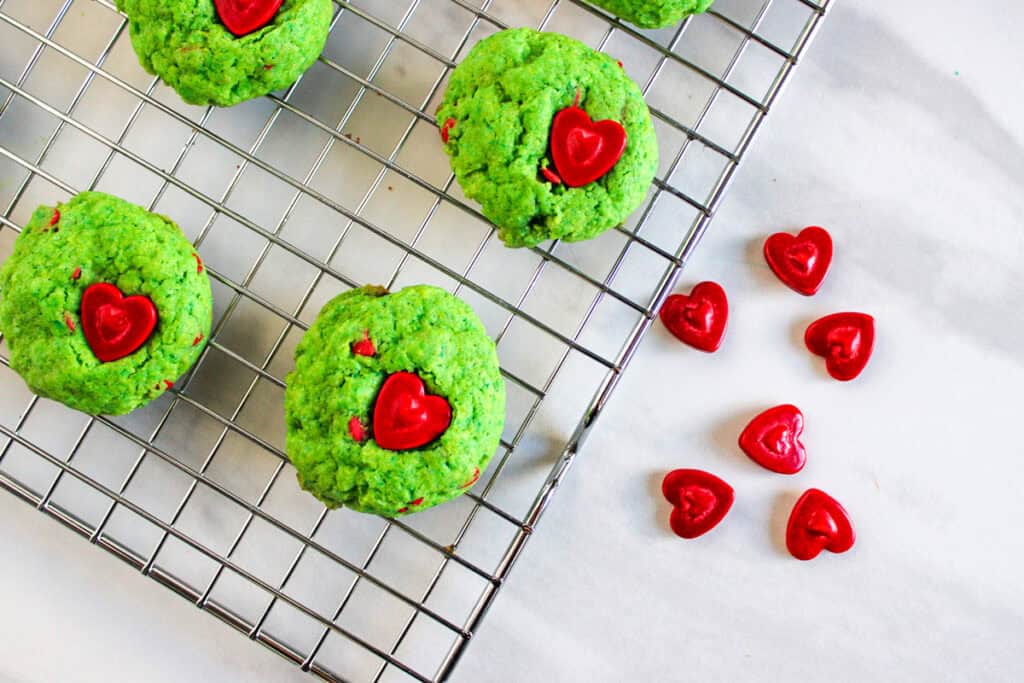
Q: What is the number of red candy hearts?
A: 10